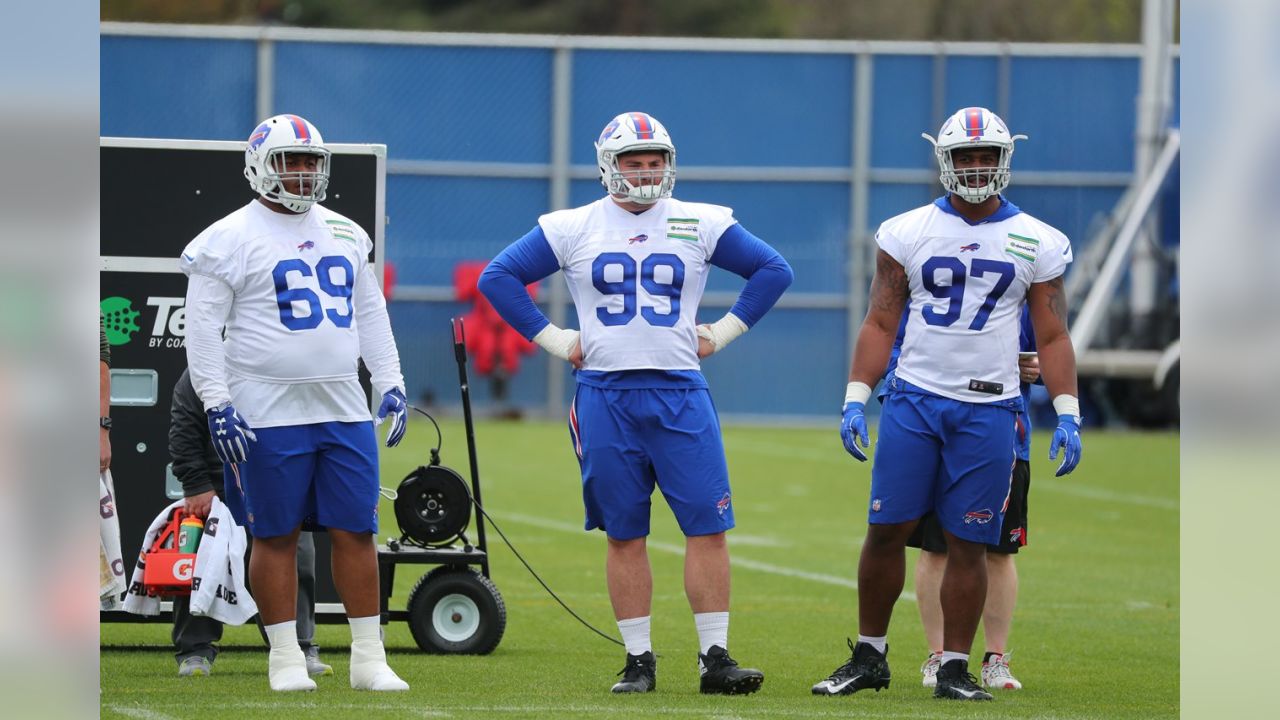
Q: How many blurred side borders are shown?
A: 2